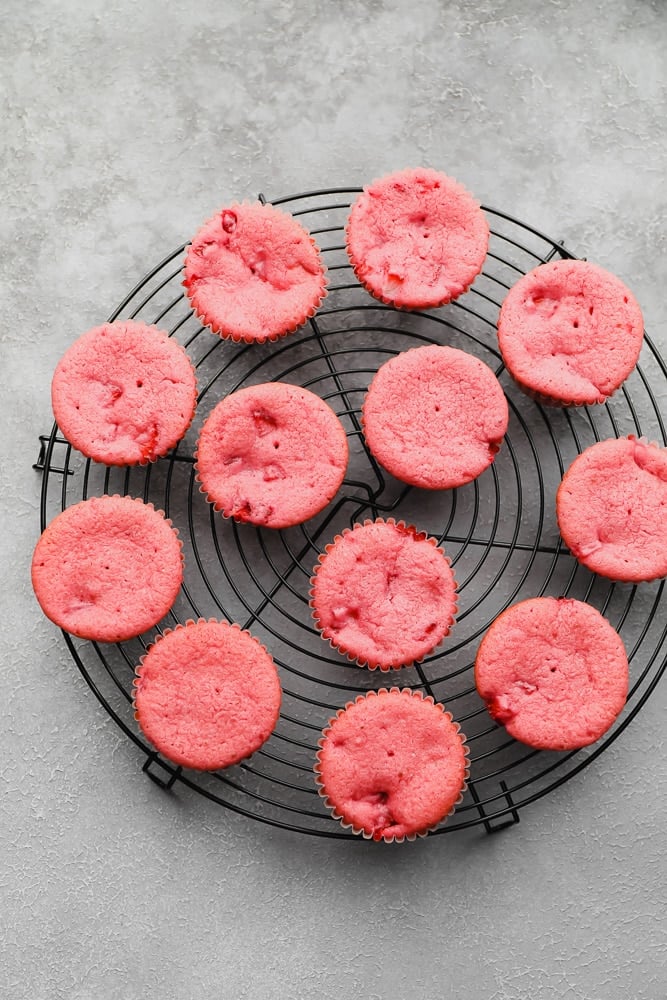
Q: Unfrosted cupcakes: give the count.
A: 12